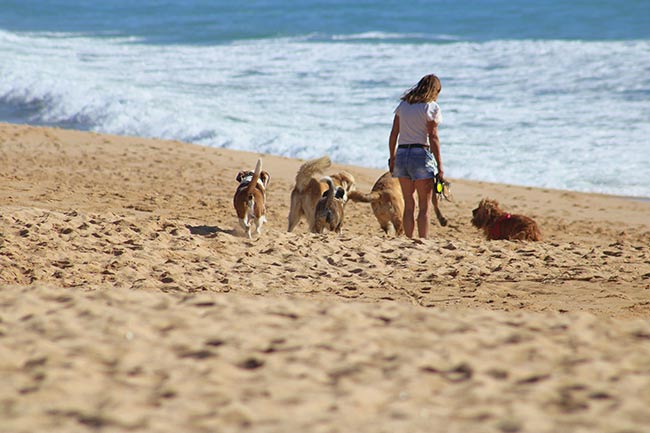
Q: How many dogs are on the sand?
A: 5